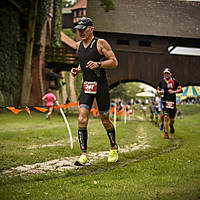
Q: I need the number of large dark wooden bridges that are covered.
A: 1